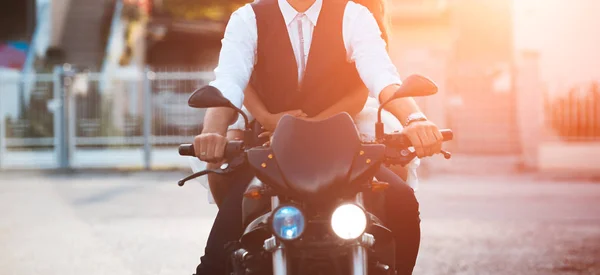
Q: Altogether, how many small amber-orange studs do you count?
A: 4